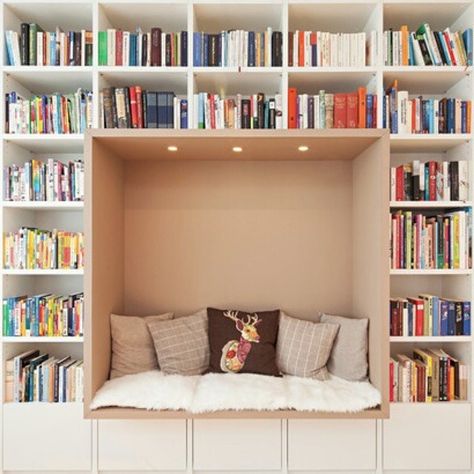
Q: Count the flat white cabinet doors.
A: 5